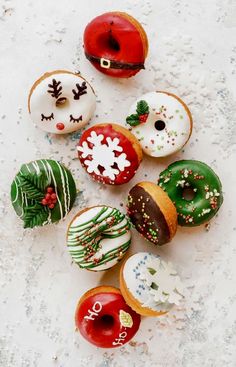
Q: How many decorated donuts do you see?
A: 10